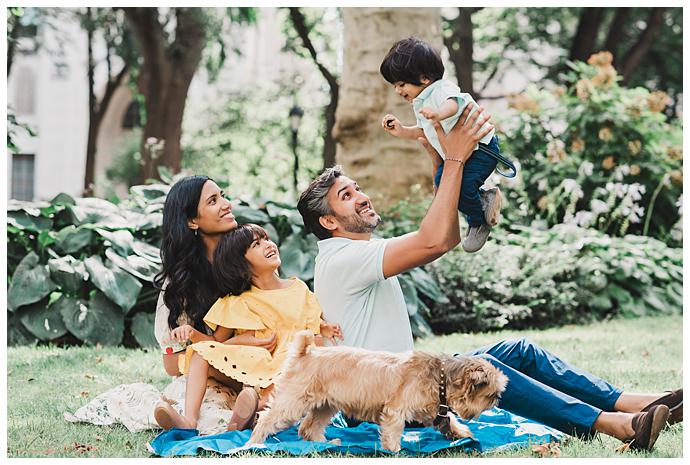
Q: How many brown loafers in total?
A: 2